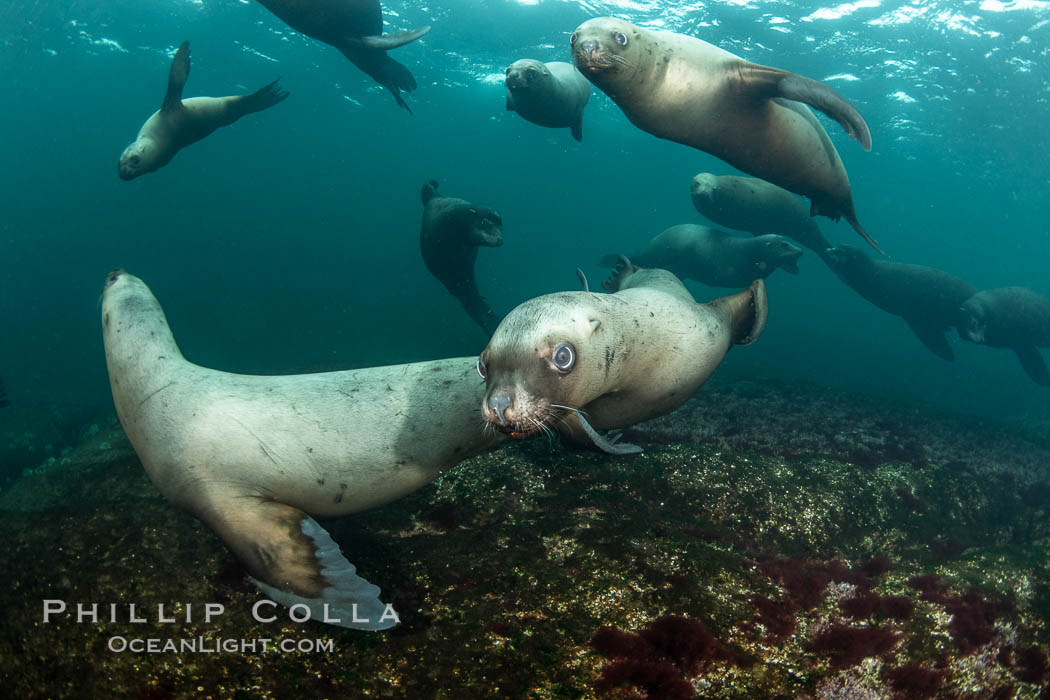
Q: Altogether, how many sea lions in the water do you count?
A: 11